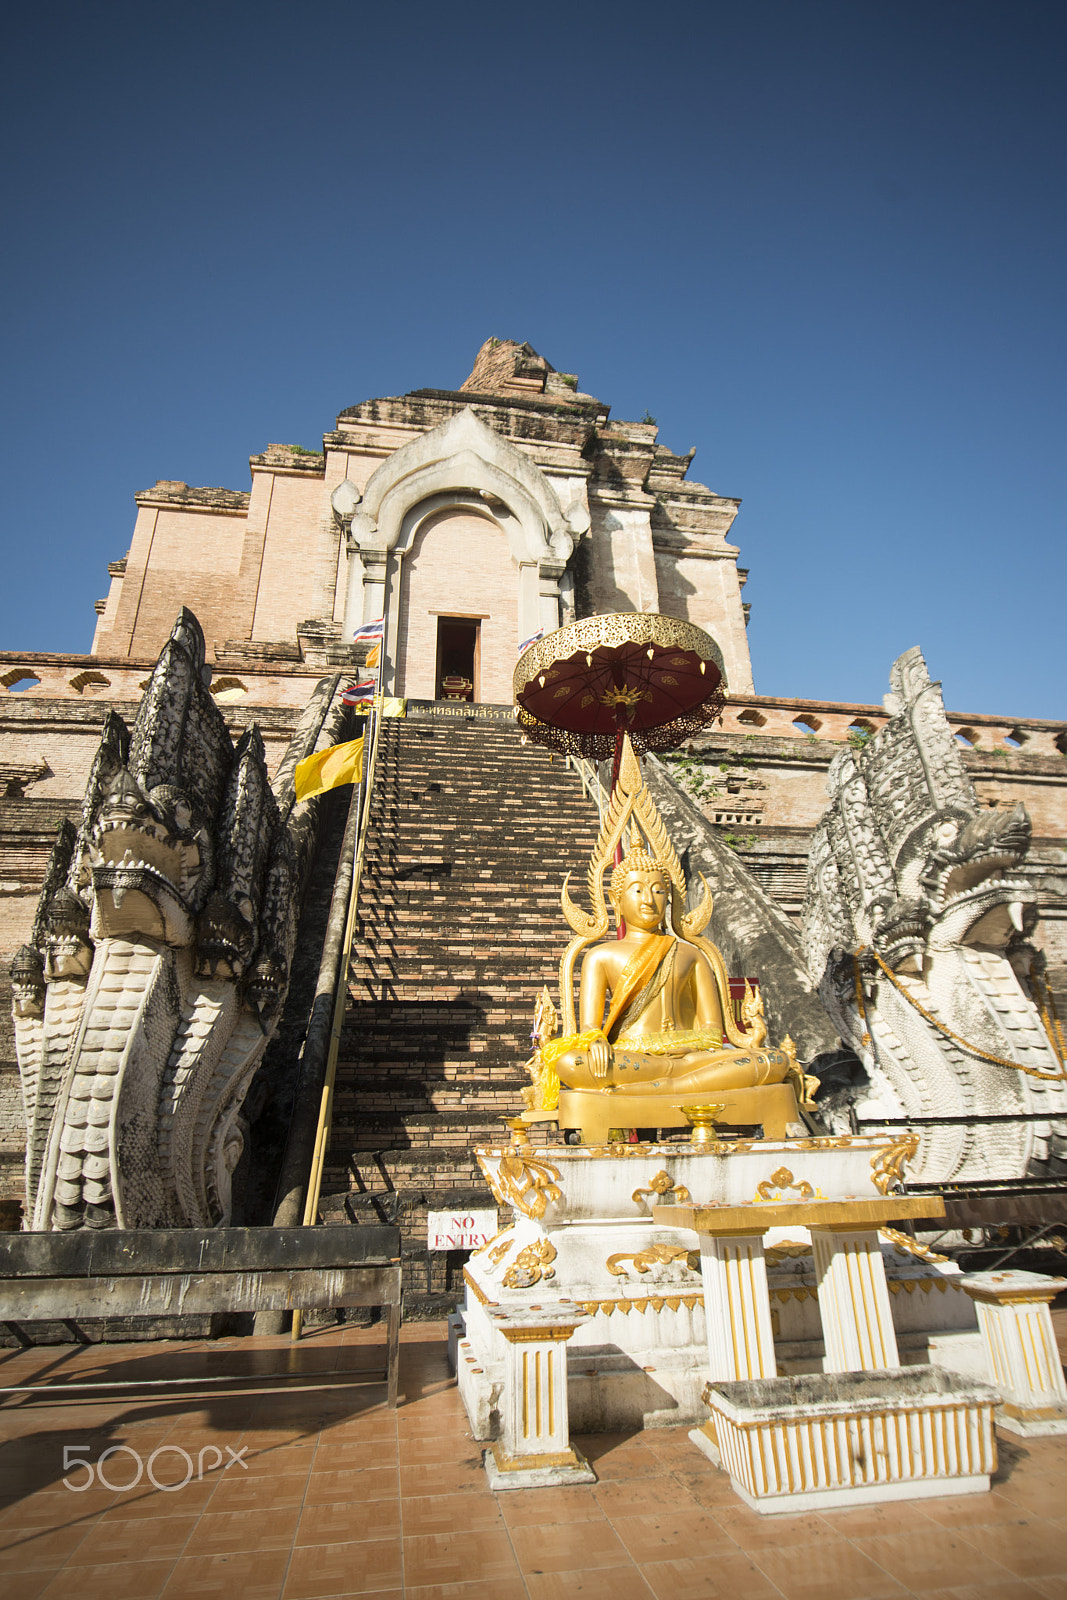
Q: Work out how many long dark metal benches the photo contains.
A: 1